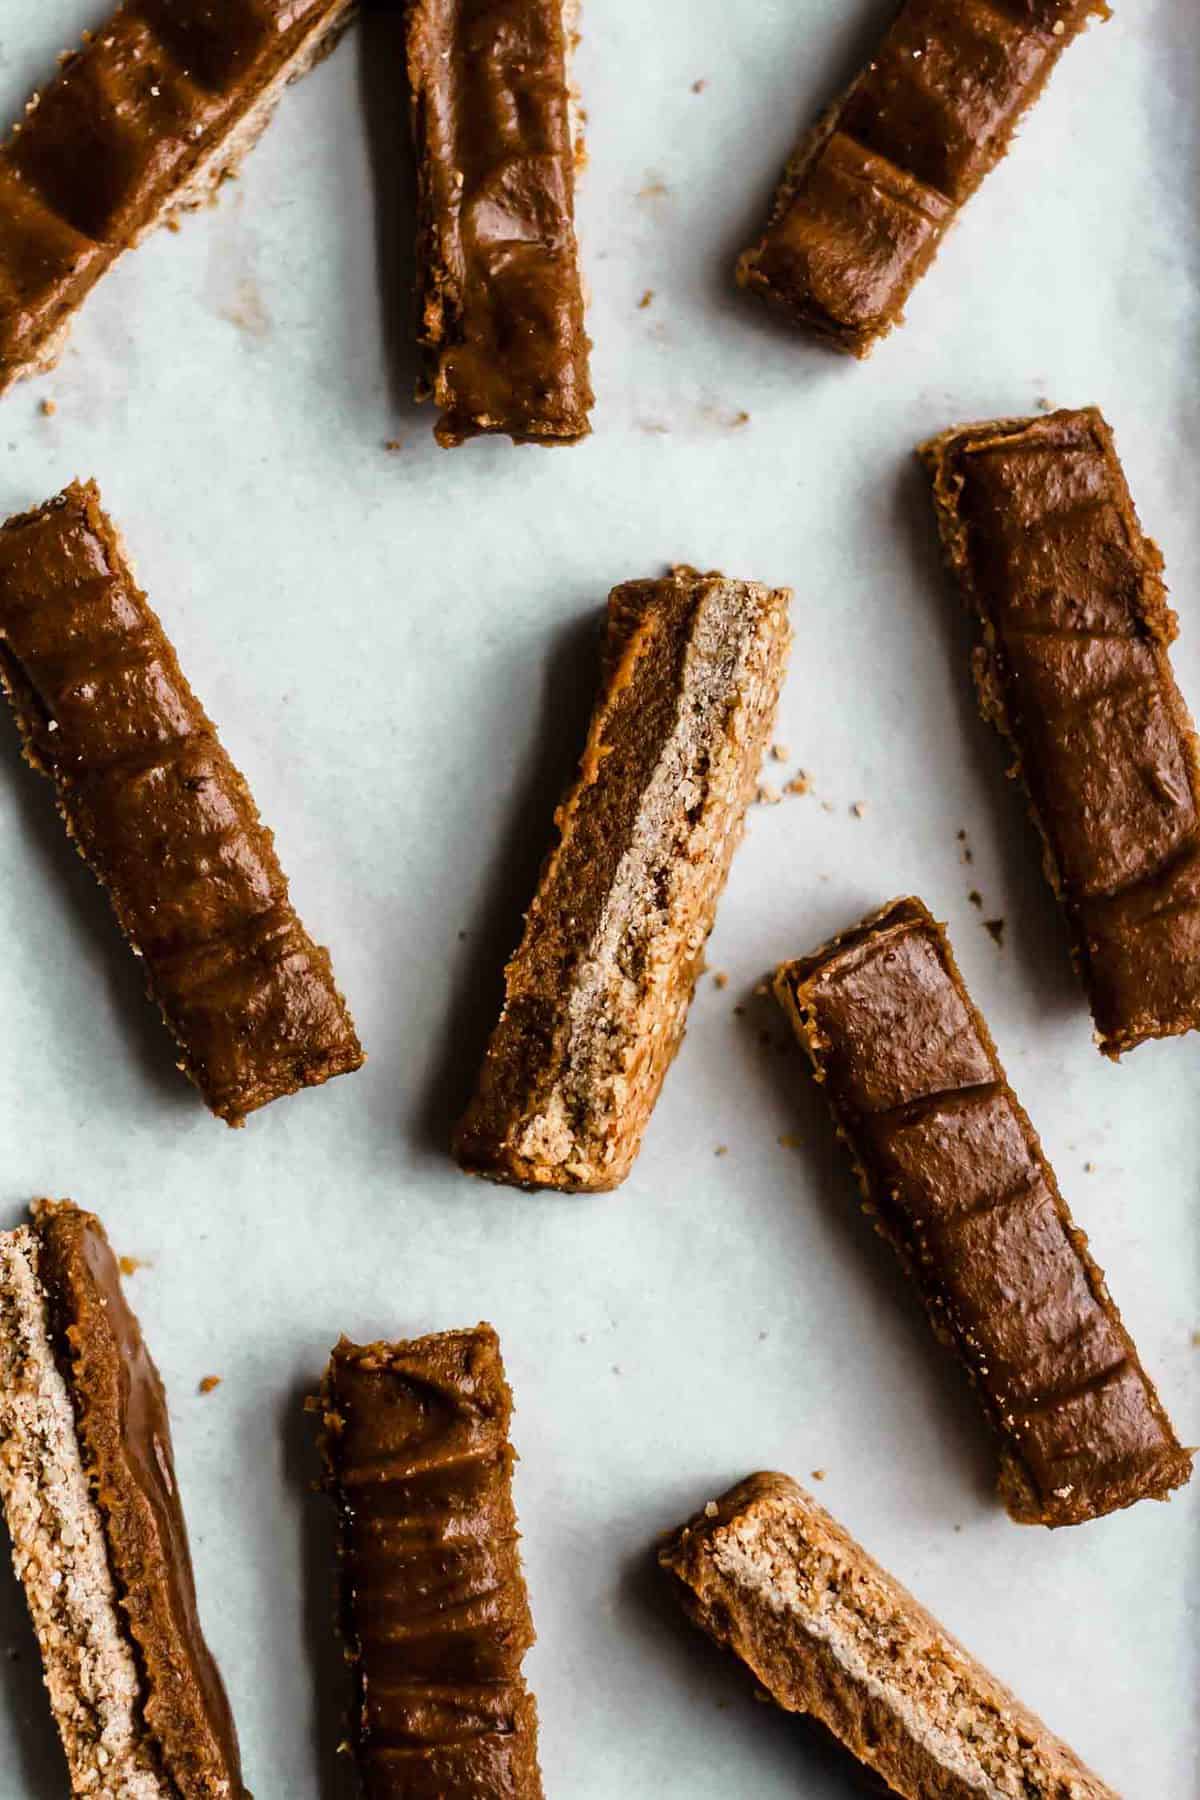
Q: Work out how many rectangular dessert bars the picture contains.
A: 10